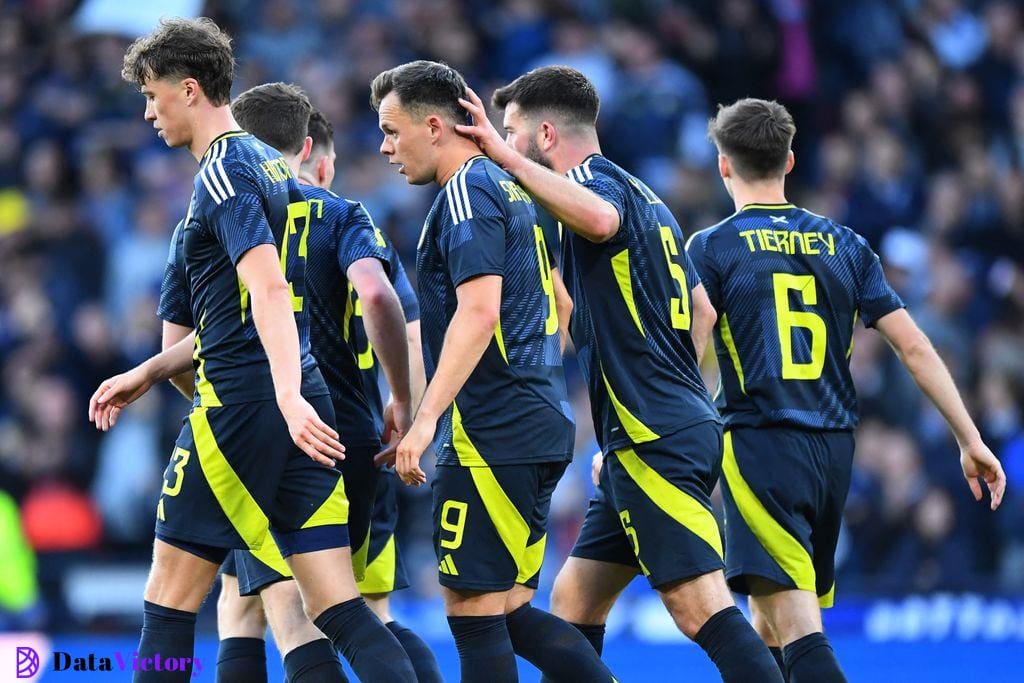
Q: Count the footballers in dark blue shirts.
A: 6